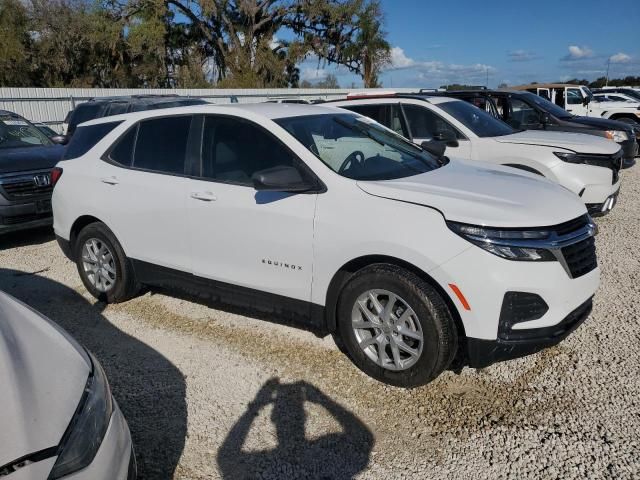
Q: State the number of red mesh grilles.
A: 0